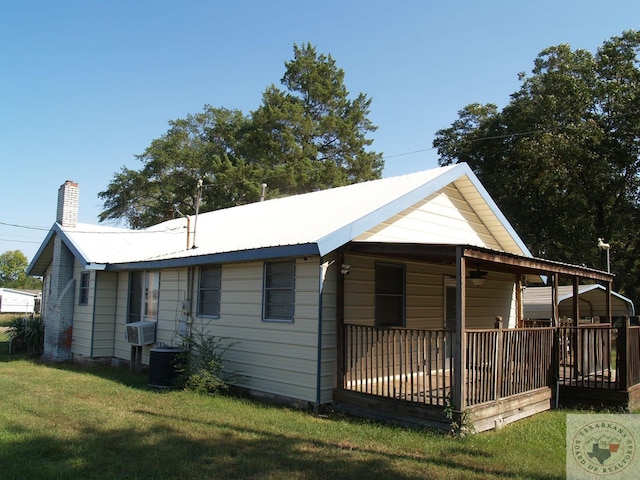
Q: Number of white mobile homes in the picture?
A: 1